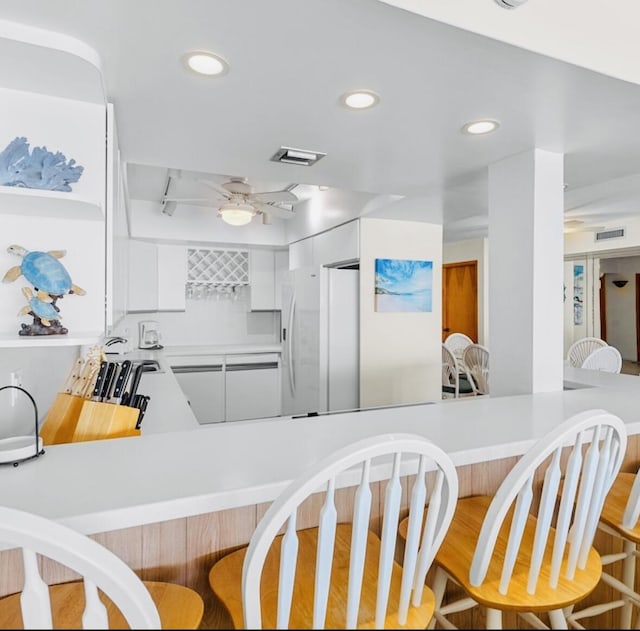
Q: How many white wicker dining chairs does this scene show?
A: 5